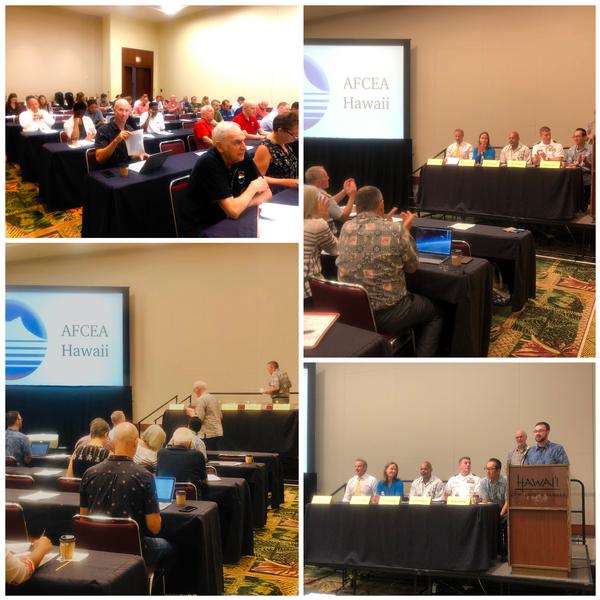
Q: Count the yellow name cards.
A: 14